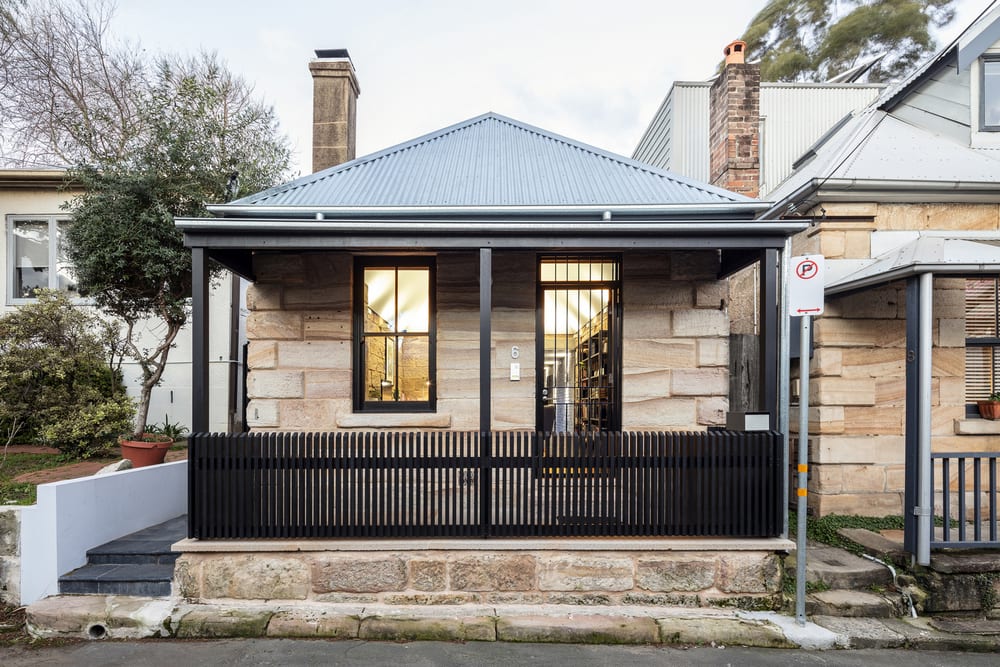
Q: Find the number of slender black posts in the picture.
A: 3